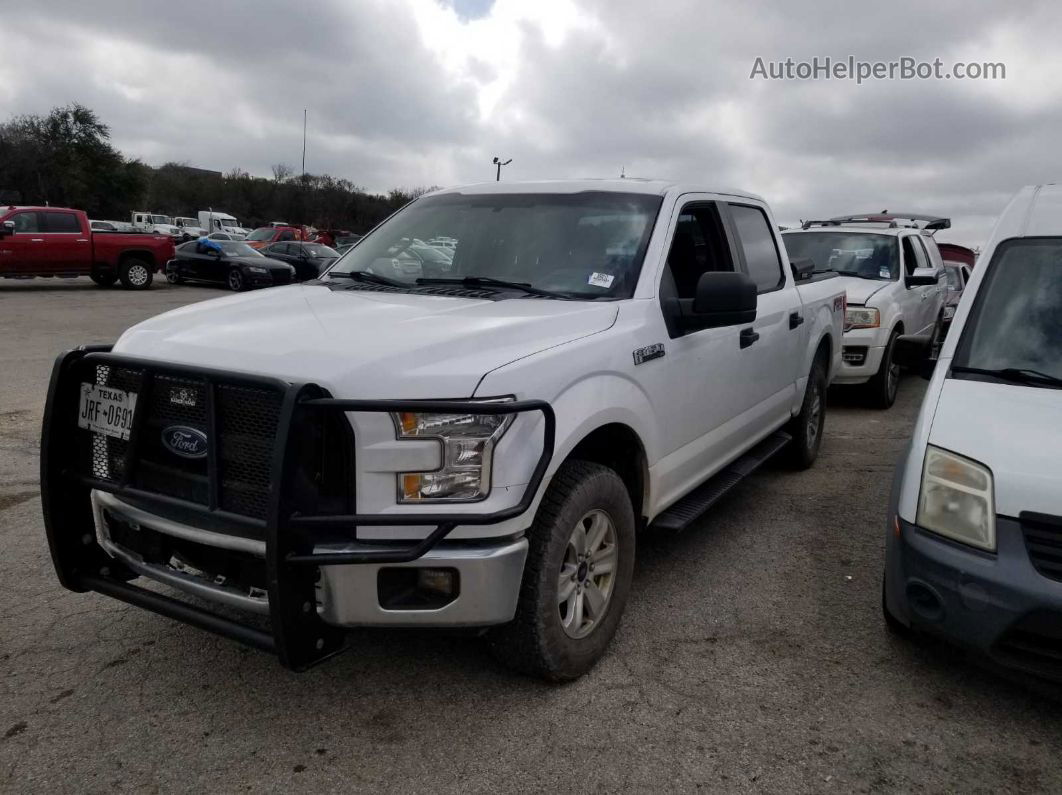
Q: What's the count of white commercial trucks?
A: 3